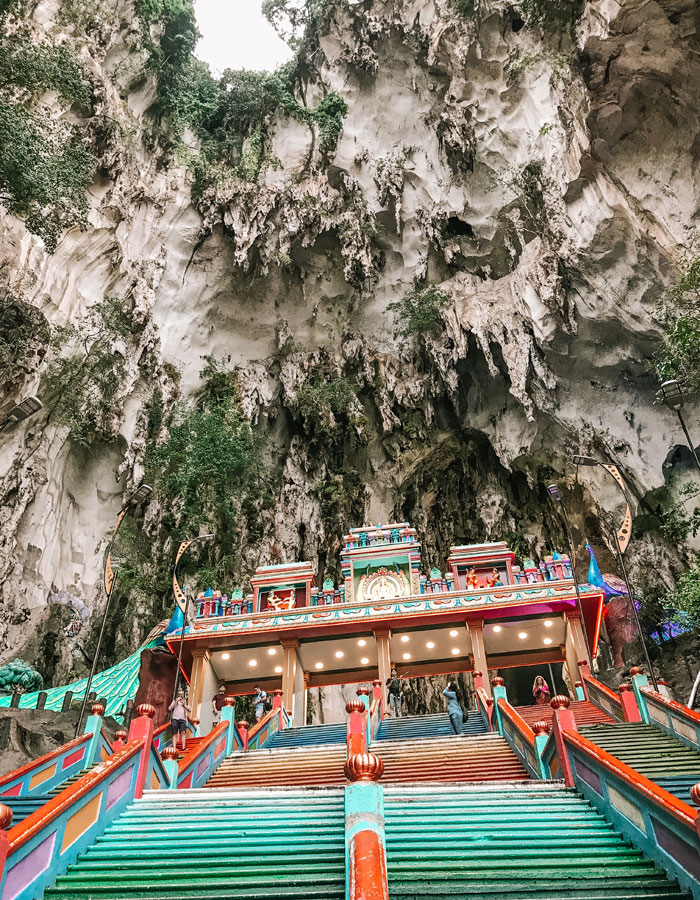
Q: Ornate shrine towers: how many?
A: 3